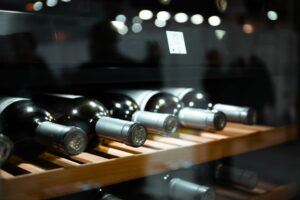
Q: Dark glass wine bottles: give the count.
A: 9